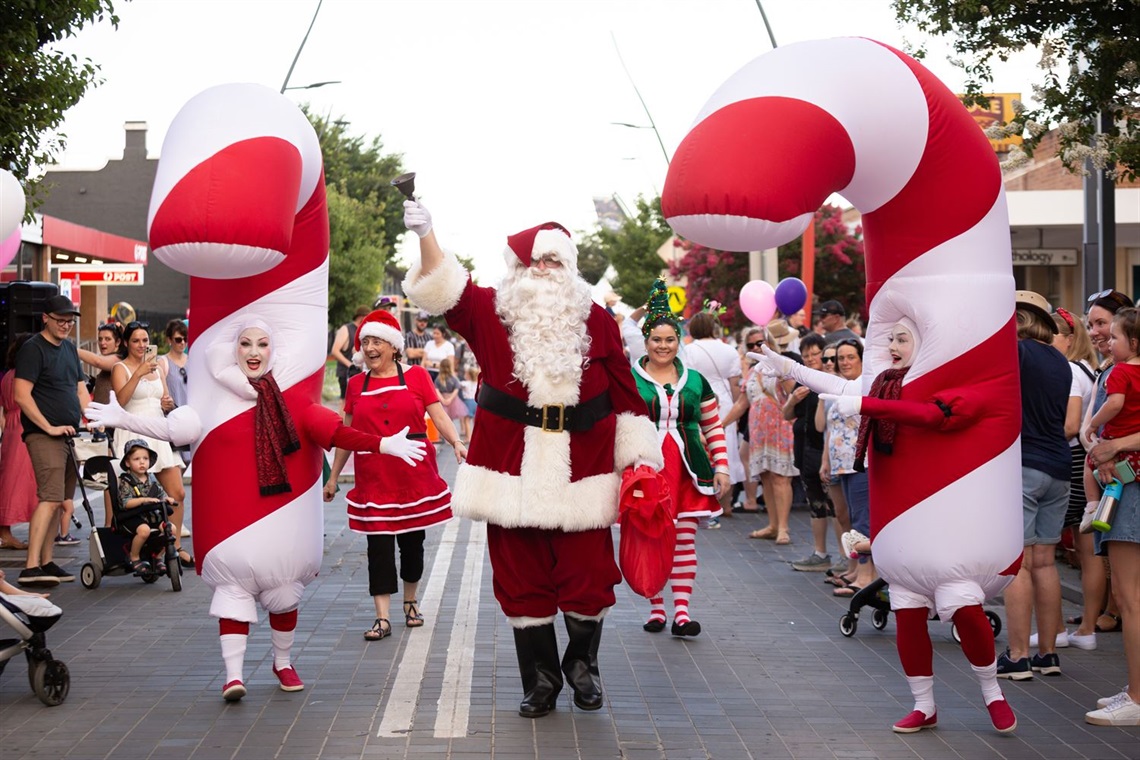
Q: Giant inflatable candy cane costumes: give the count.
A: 2